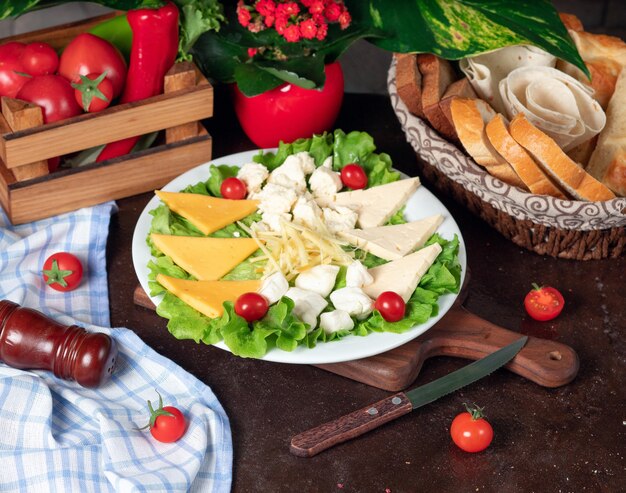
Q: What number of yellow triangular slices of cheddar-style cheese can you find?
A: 3